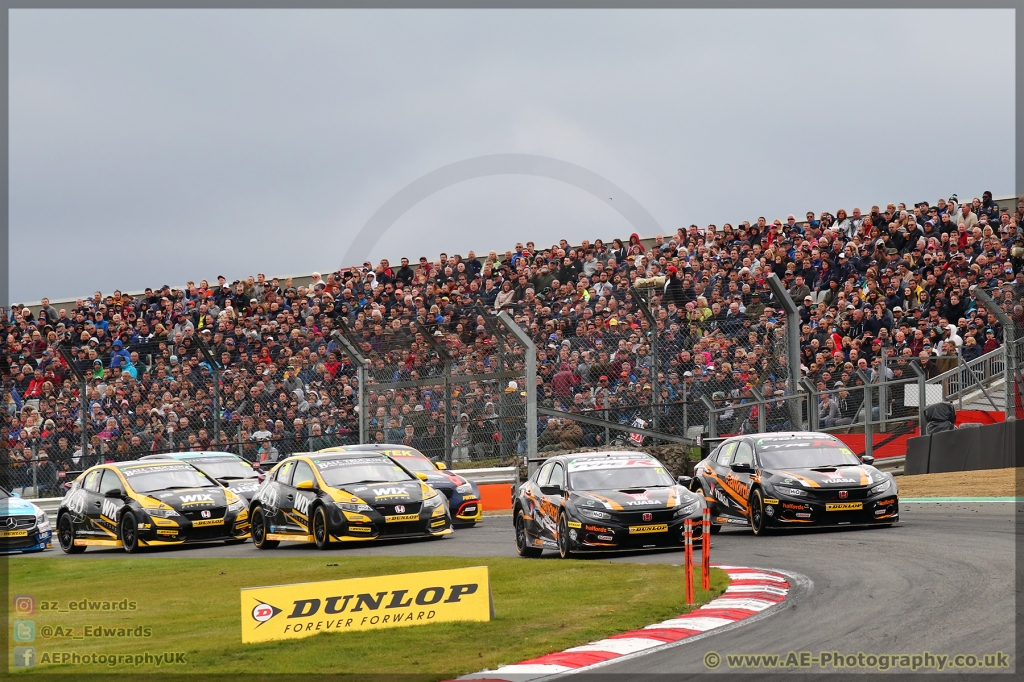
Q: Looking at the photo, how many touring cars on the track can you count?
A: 7